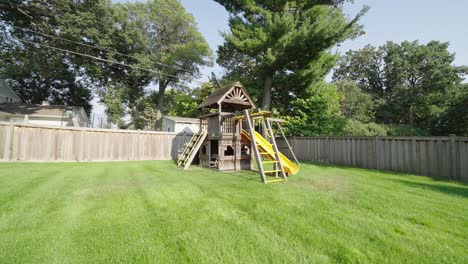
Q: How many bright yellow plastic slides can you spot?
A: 1